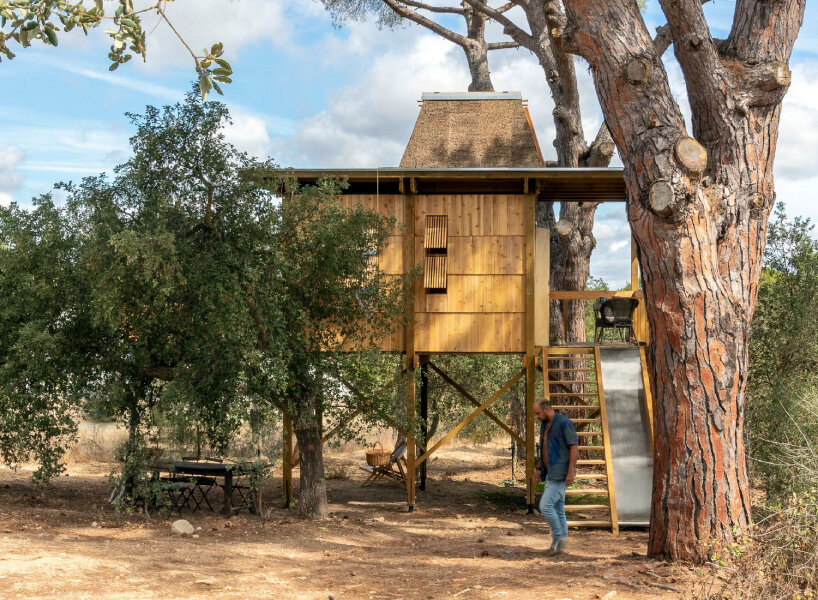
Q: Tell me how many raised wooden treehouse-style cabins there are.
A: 1